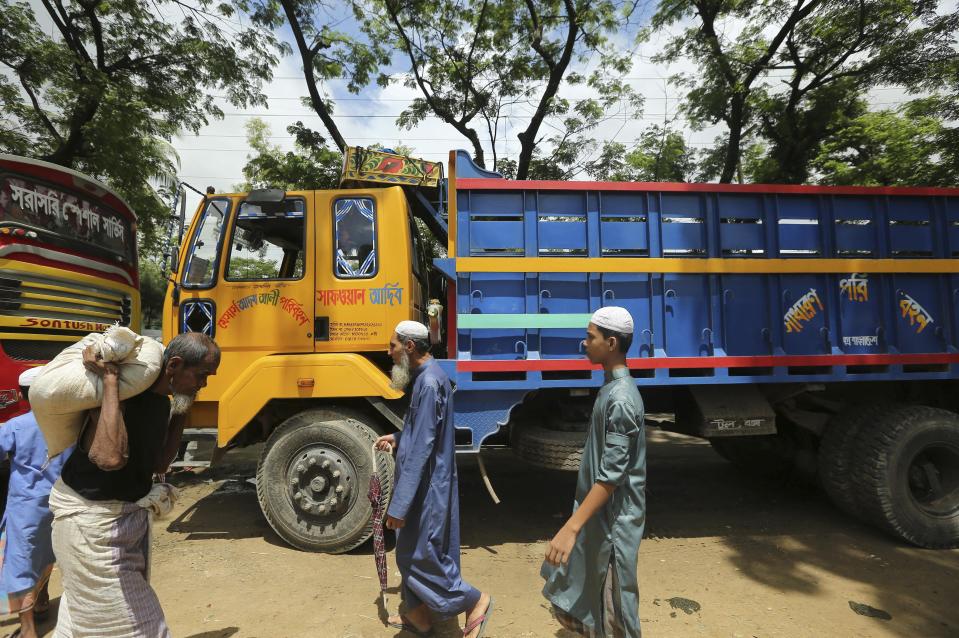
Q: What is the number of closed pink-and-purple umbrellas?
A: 1